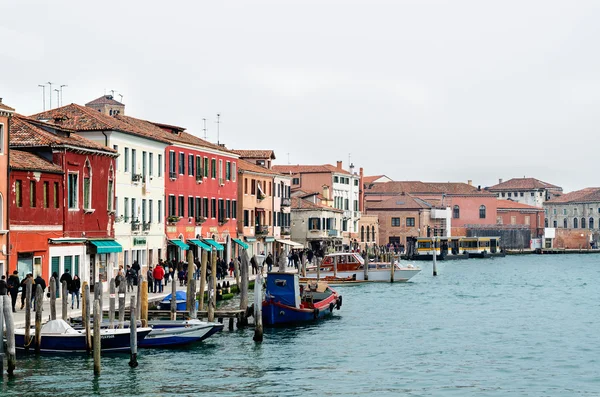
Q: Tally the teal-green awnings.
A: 5